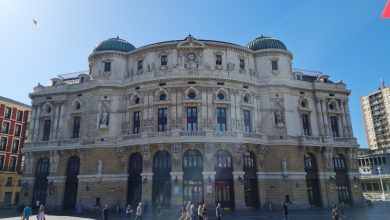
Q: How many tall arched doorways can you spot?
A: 9